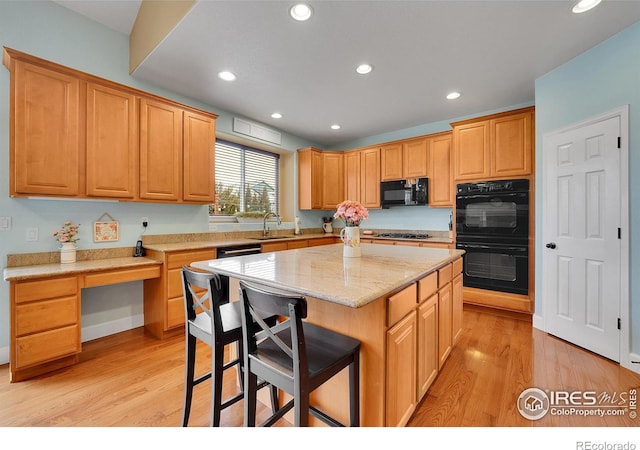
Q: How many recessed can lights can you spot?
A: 7